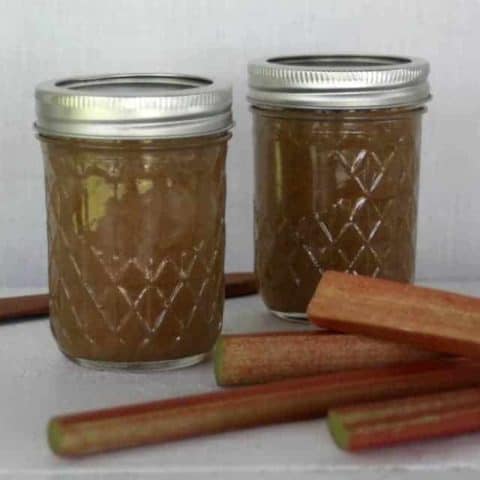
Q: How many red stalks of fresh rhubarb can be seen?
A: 5